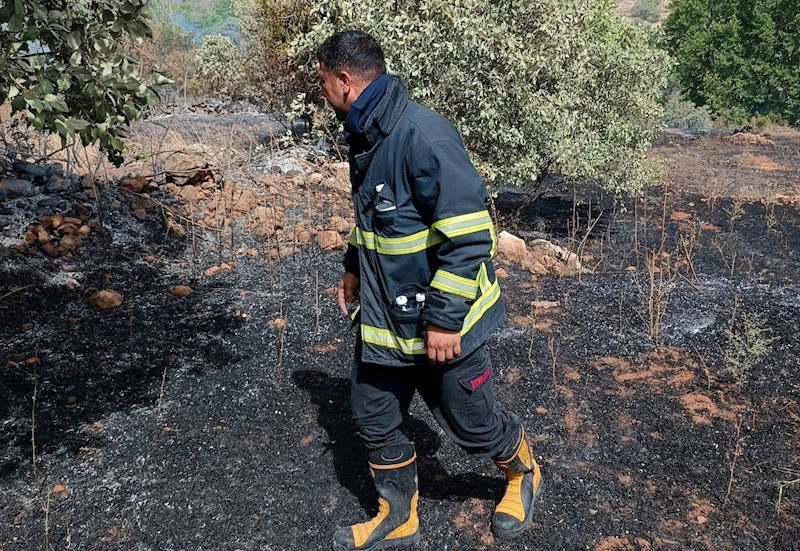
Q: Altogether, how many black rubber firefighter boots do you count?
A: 2